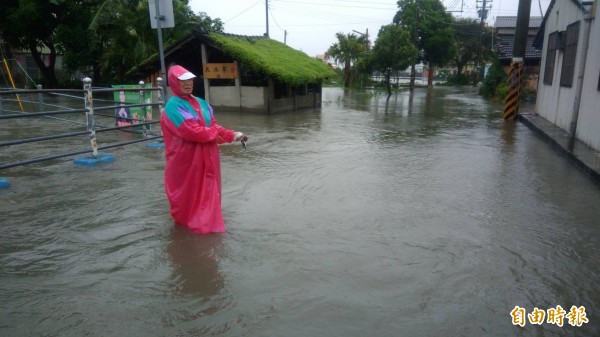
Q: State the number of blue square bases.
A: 3